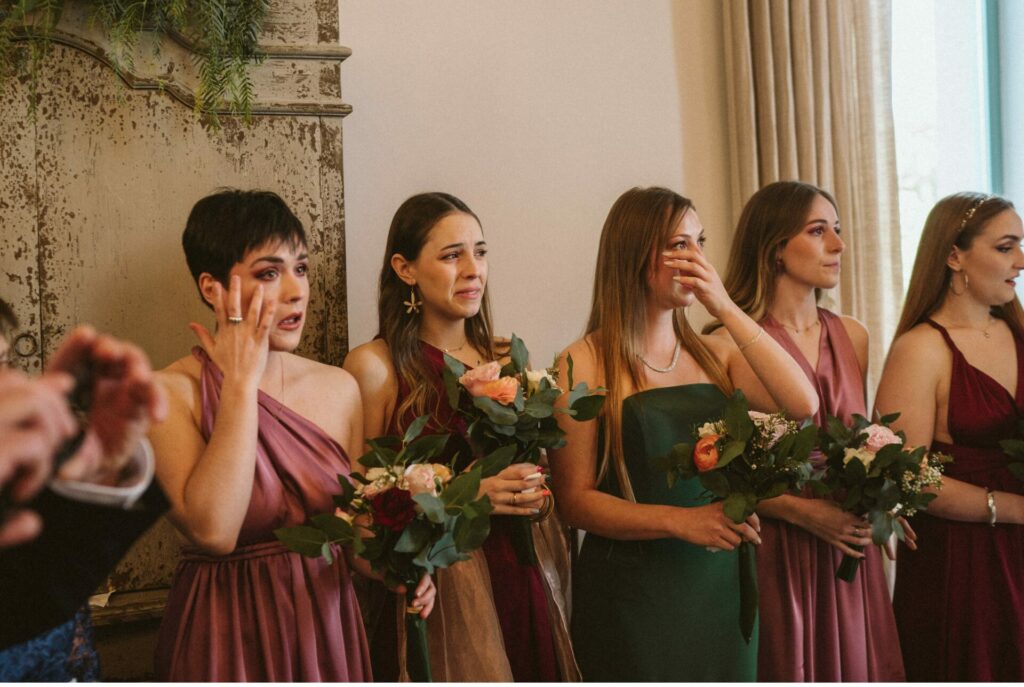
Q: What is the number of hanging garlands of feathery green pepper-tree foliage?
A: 1